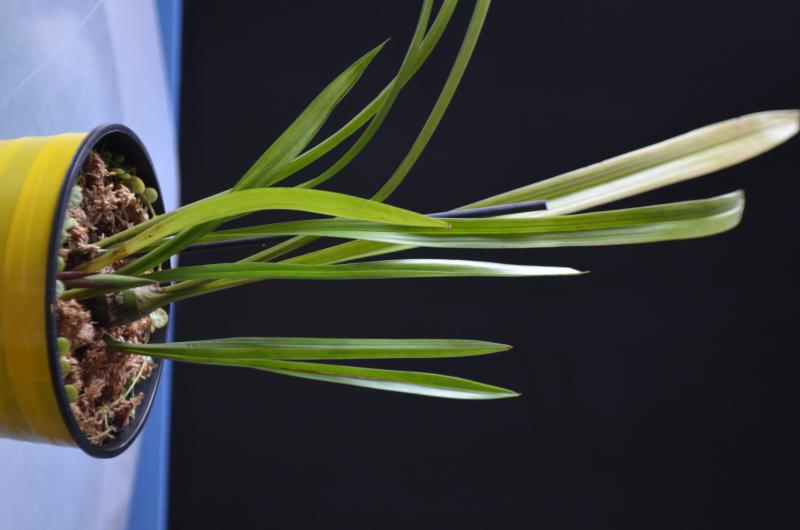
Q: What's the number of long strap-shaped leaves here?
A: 10